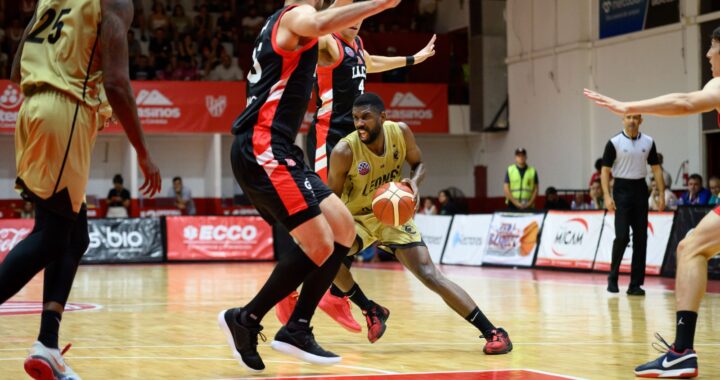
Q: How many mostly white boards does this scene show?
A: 5